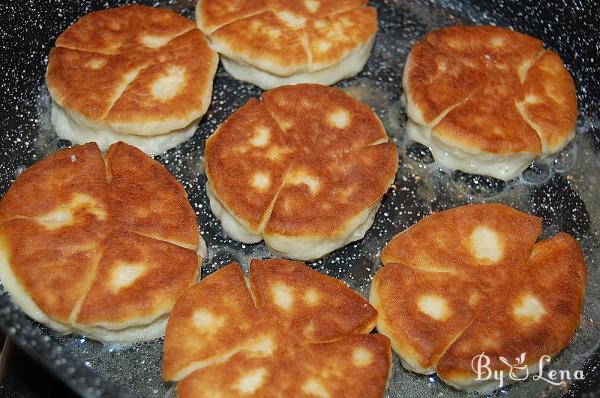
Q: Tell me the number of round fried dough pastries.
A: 7